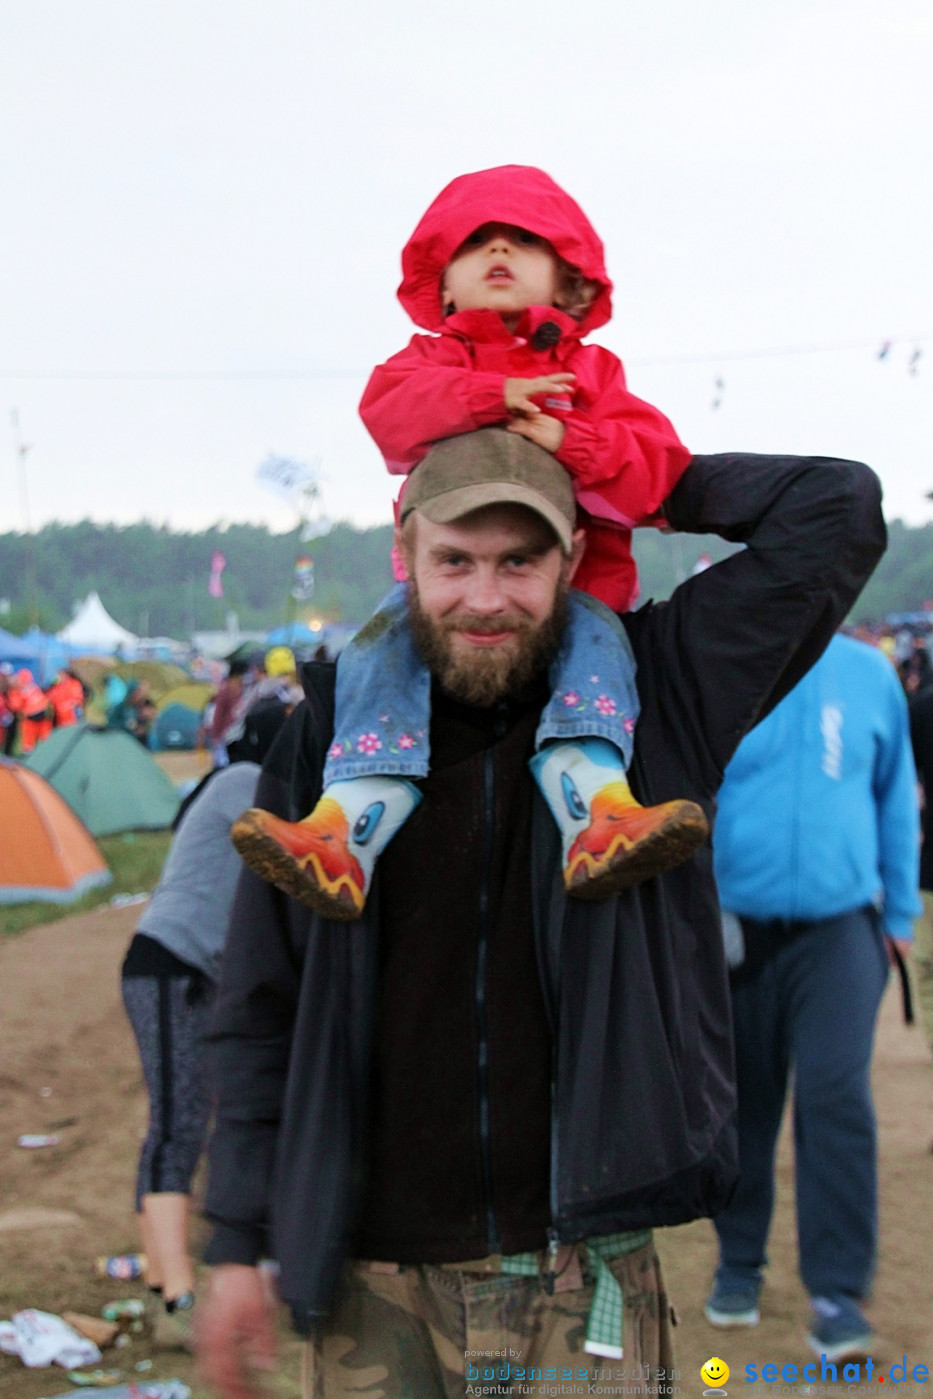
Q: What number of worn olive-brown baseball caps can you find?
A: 1